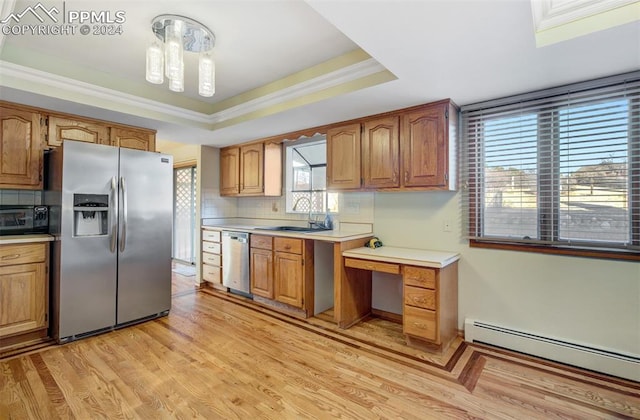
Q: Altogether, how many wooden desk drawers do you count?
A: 4